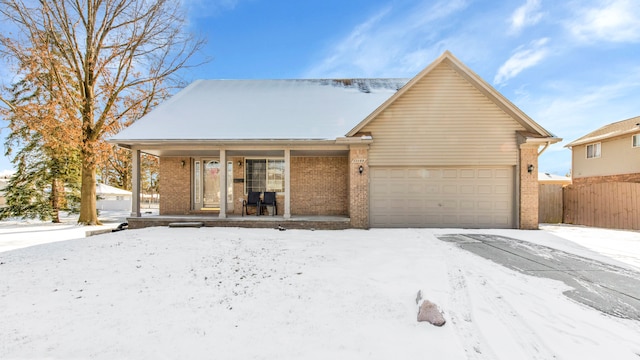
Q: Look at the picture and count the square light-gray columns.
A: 3